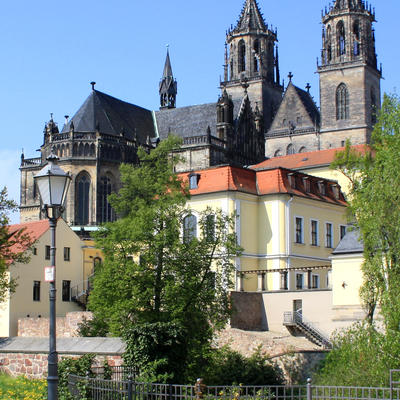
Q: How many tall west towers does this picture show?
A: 2